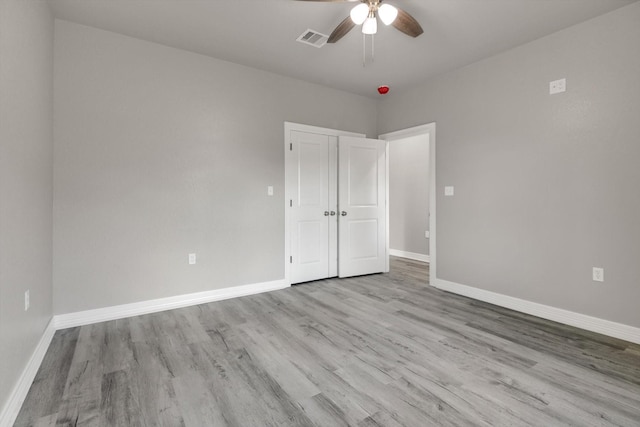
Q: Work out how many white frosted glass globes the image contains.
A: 3